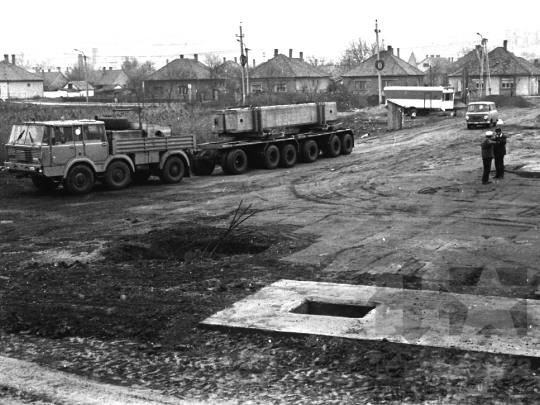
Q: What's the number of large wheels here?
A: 9